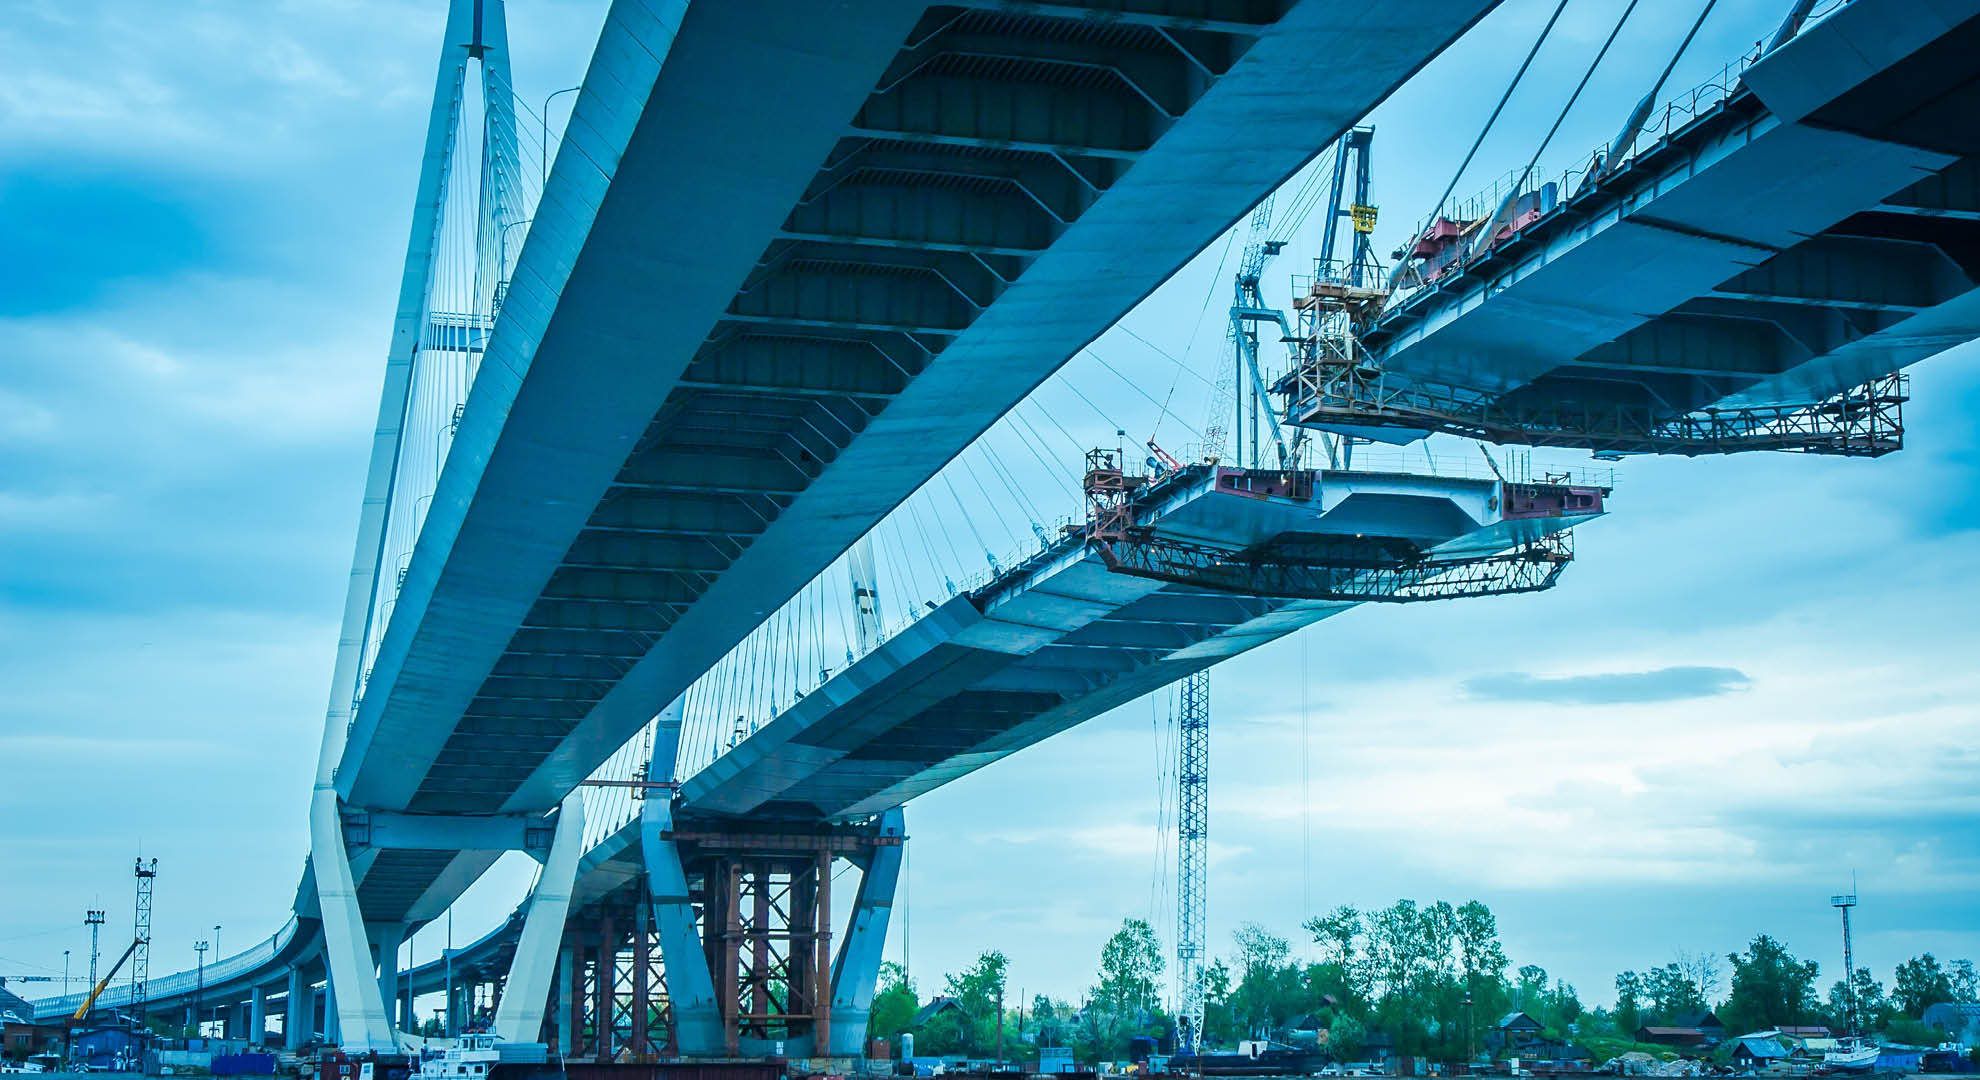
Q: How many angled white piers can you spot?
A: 2